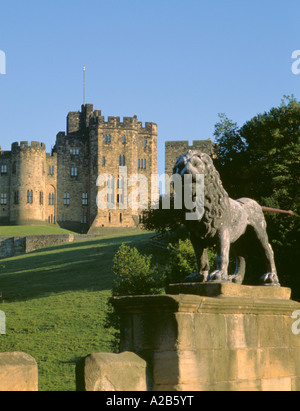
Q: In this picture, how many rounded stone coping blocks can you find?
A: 2